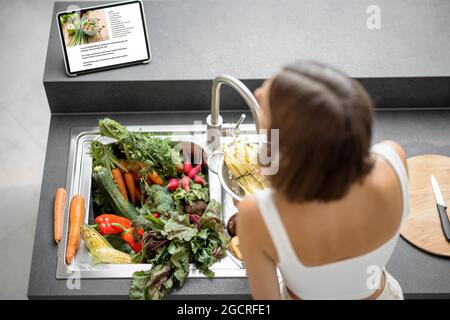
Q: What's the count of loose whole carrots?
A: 2